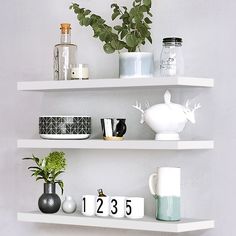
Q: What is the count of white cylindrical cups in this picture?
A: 4